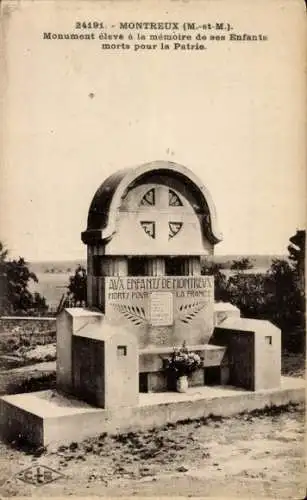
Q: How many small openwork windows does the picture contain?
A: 4